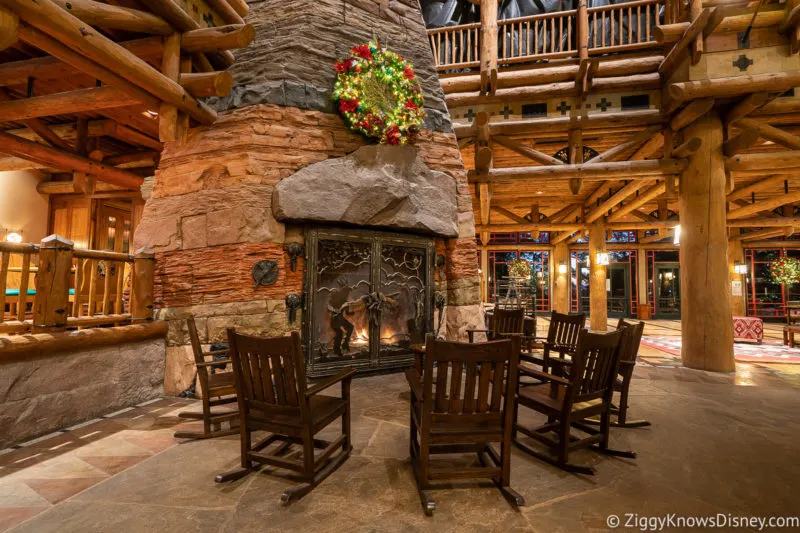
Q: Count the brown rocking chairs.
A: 7